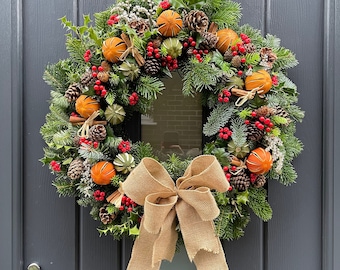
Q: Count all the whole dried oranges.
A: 7